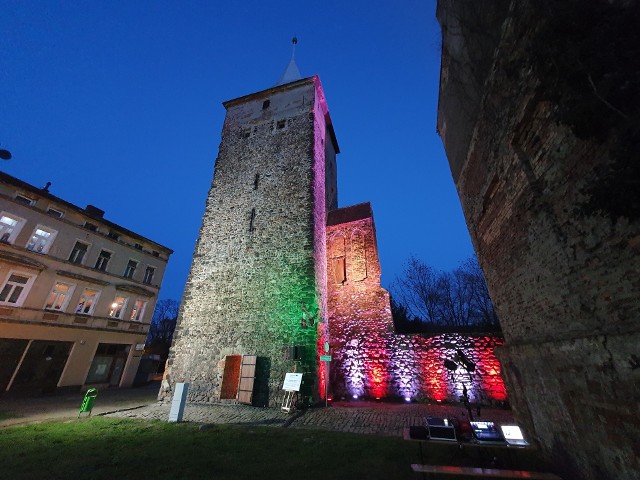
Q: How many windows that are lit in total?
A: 6